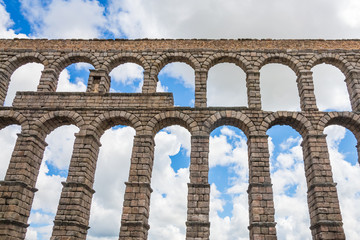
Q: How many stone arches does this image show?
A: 14